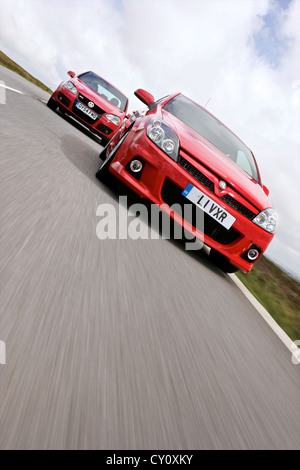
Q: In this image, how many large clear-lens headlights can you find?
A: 4